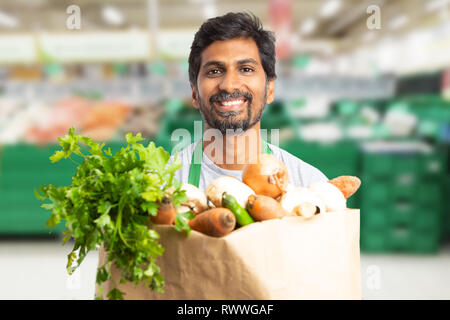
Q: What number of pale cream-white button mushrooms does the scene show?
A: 4